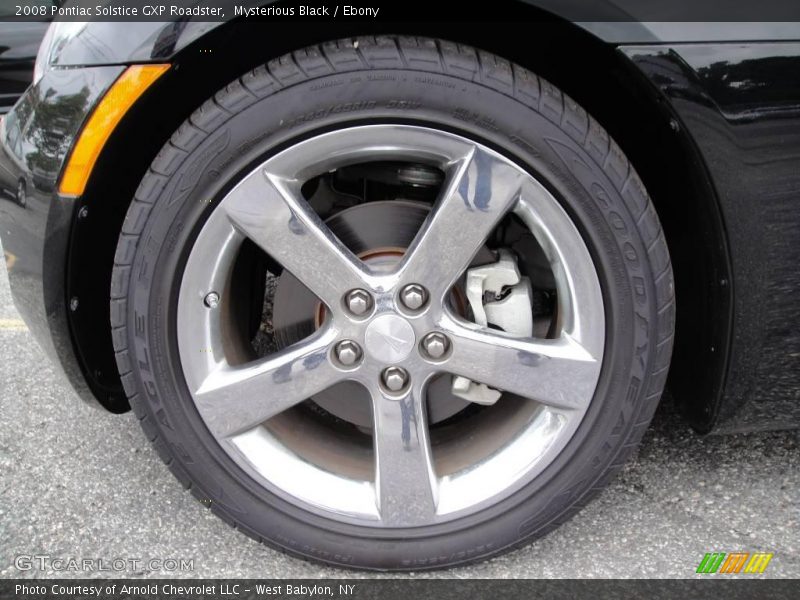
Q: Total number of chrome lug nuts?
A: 5